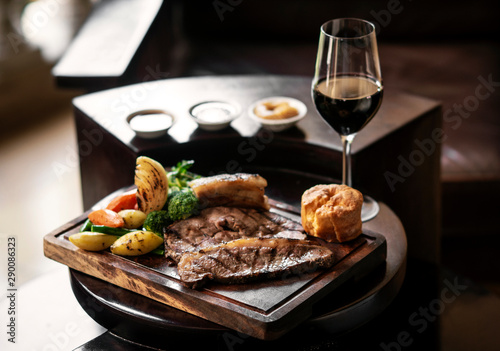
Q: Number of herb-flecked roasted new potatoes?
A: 3